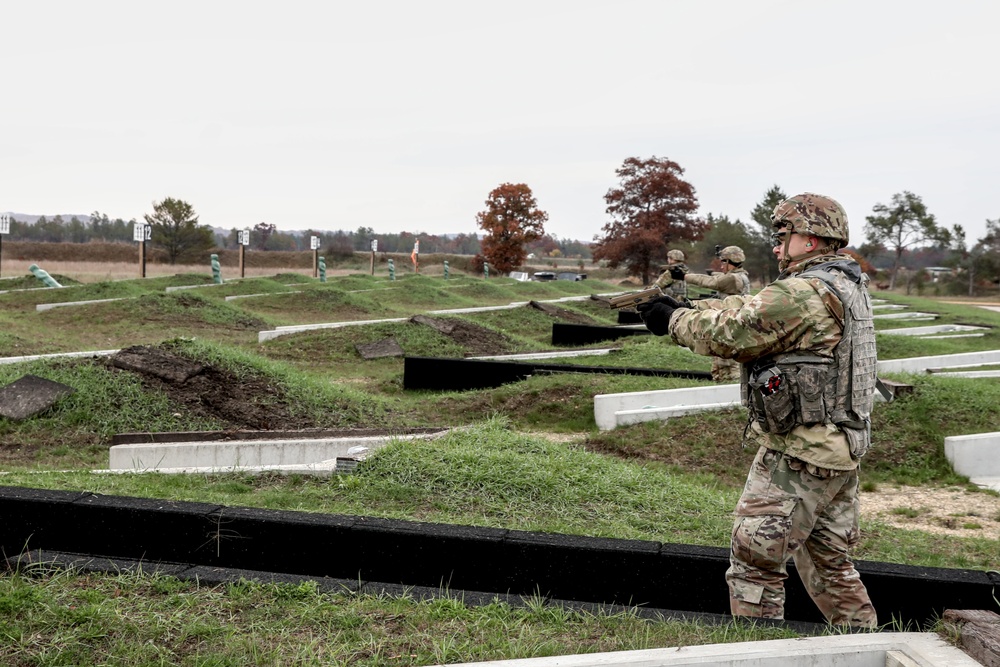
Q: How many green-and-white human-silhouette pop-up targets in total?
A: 6